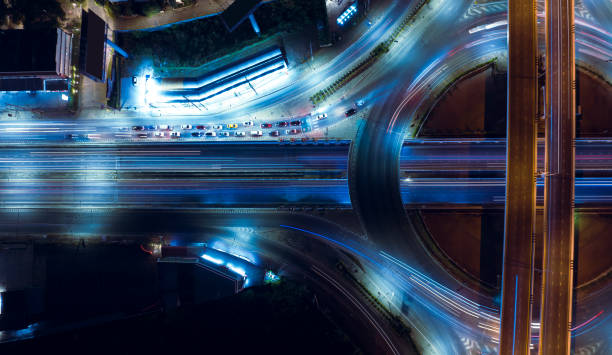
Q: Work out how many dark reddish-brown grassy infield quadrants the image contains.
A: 4